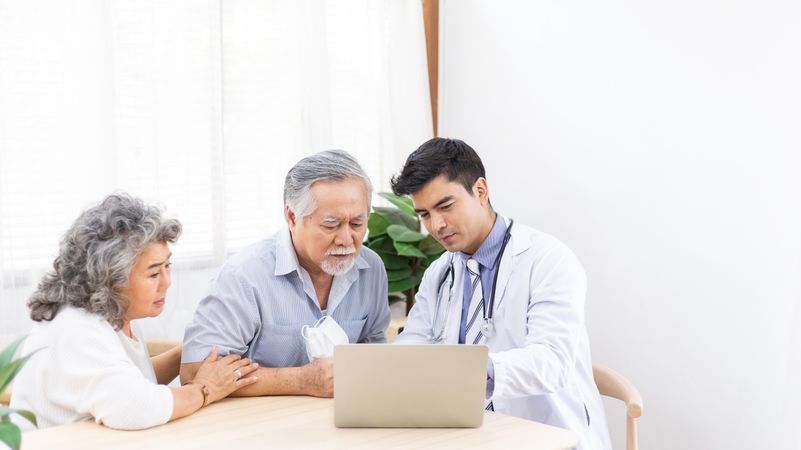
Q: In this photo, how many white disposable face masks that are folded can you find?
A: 1